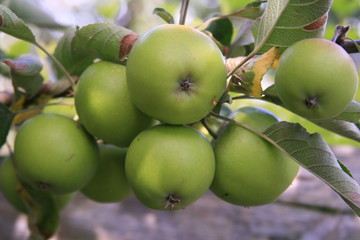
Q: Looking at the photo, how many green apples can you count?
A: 8